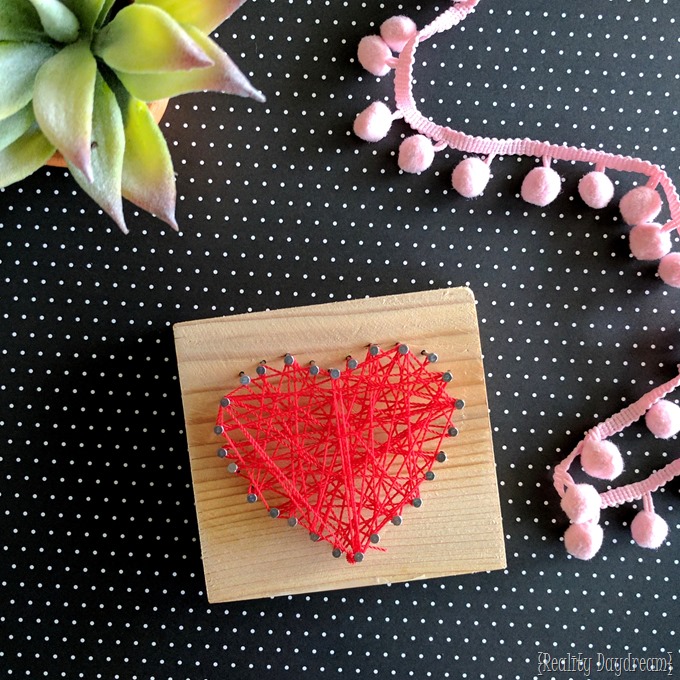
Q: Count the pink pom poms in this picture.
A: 15